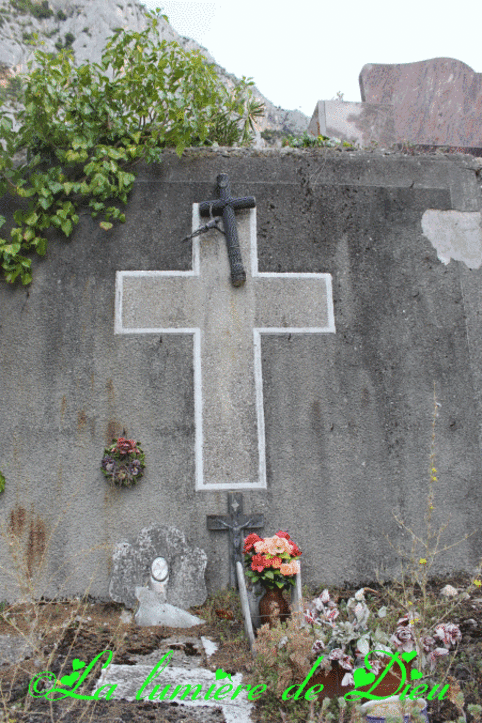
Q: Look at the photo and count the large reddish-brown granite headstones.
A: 1